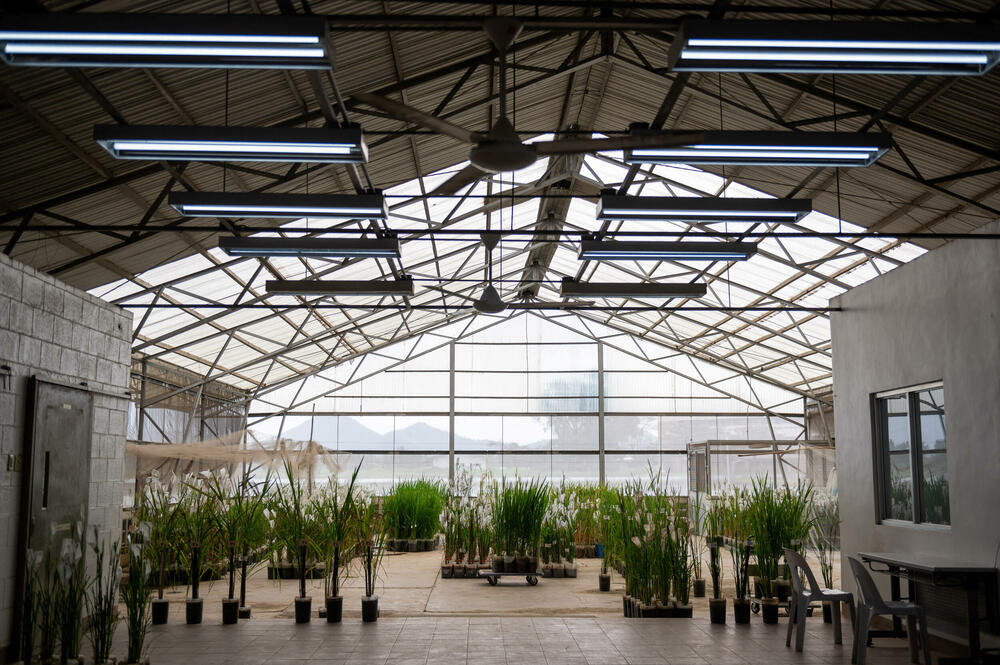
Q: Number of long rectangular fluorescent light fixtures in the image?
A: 10